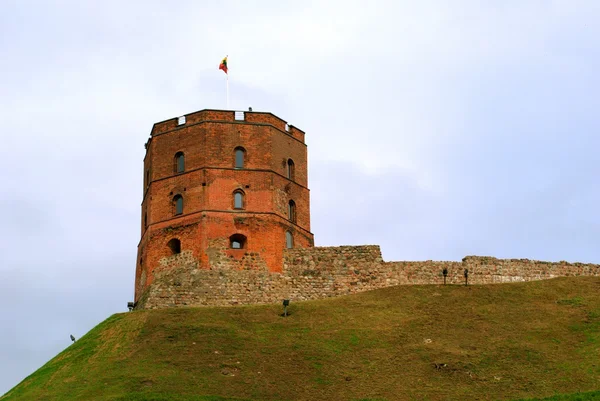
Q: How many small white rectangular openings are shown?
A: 3